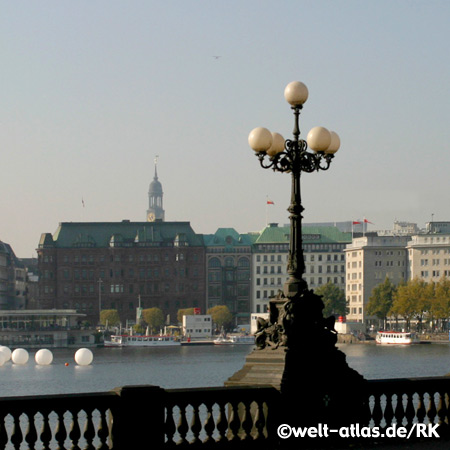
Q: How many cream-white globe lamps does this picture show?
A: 5